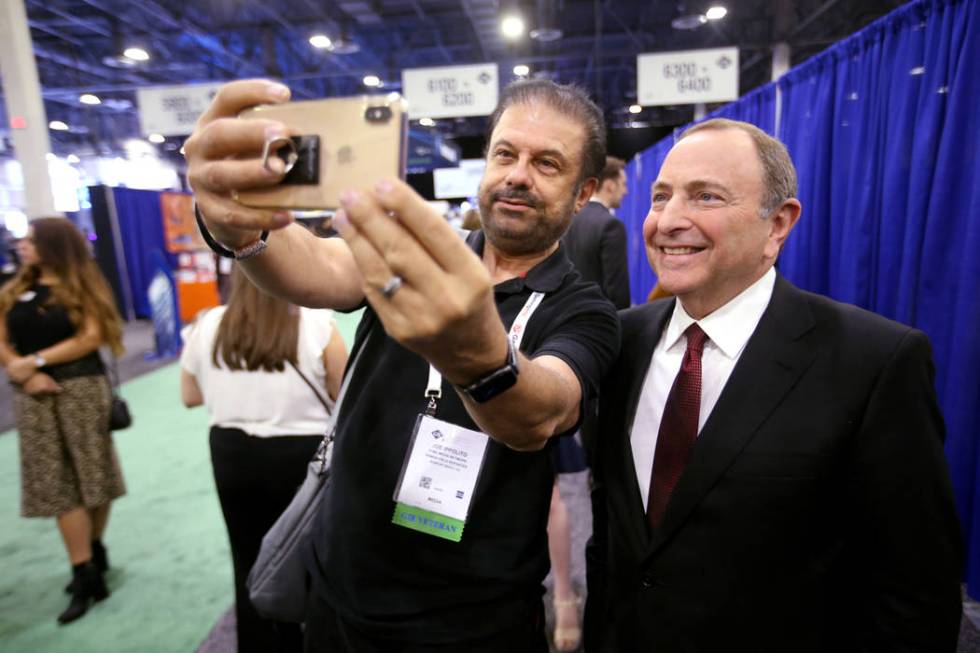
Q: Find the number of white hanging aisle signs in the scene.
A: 3